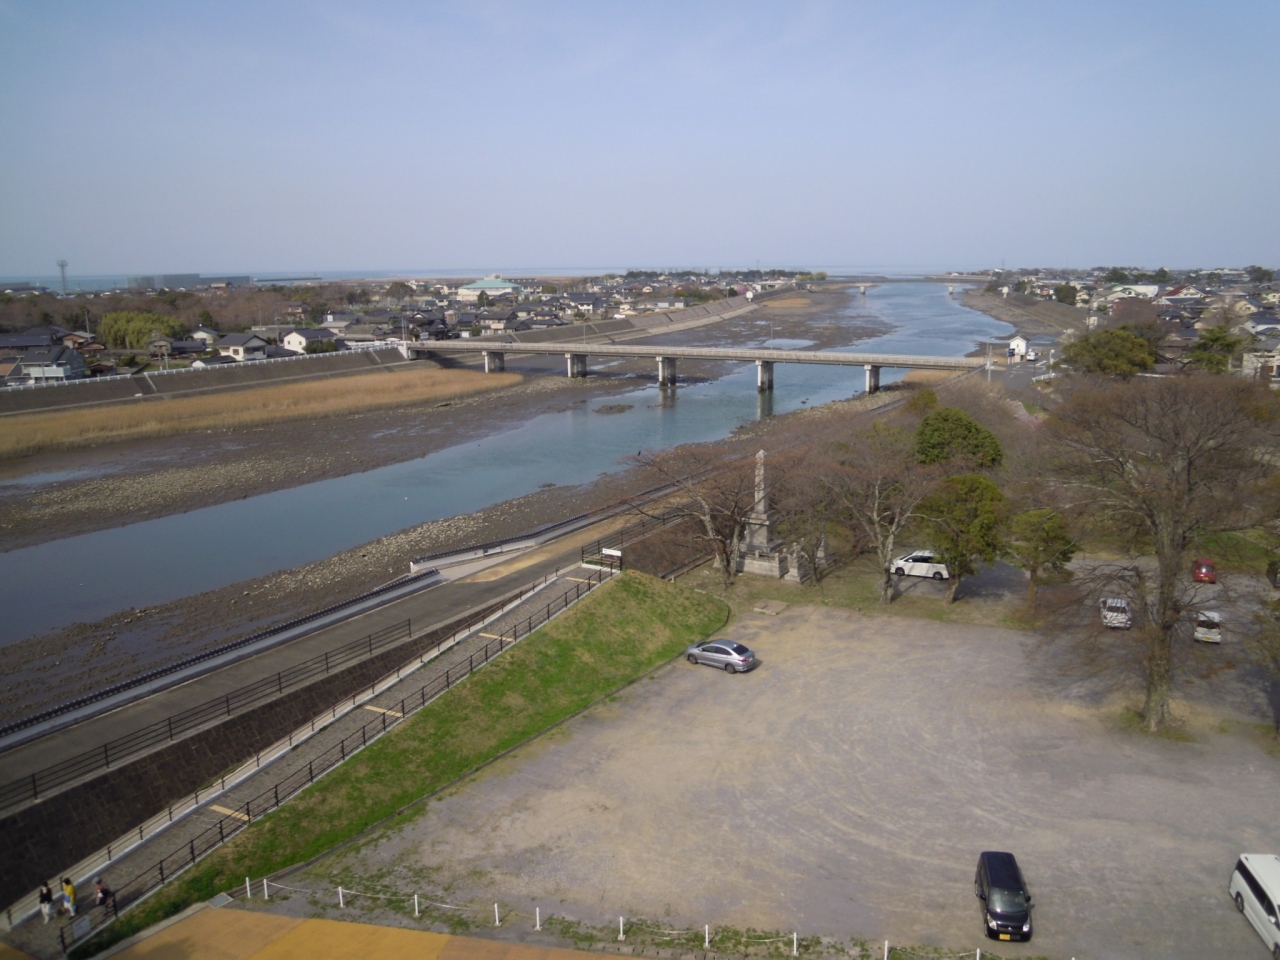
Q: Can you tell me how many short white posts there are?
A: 12